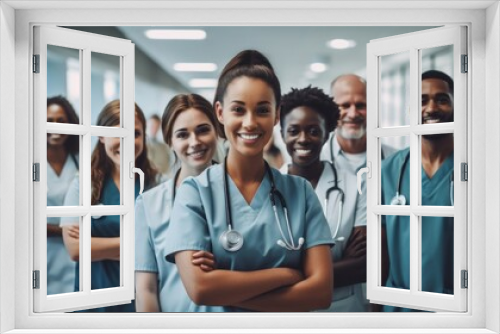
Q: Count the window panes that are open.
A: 2